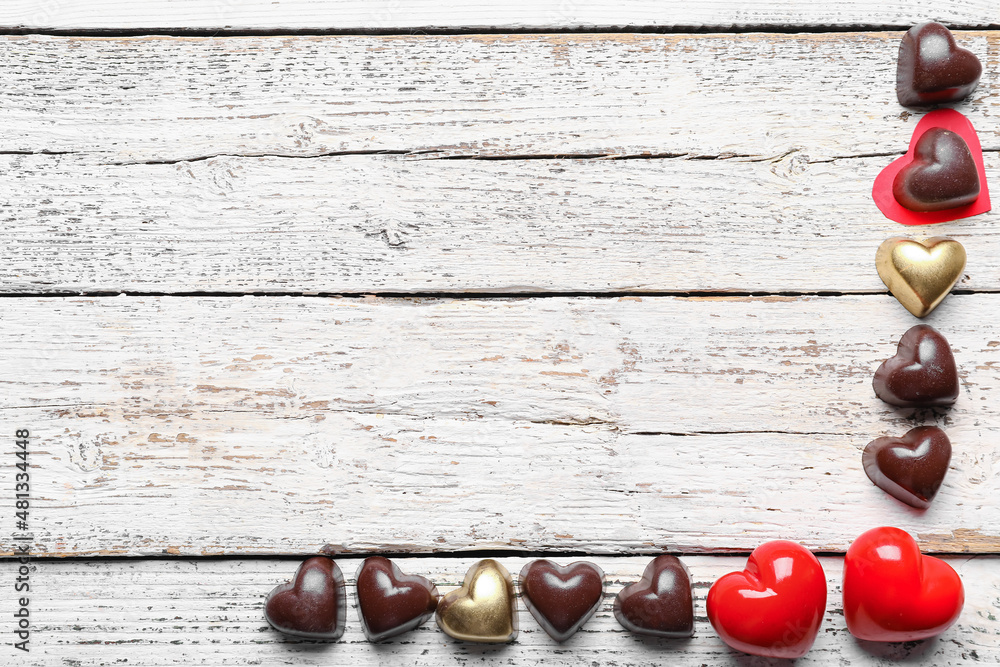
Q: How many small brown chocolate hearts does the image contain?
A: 8